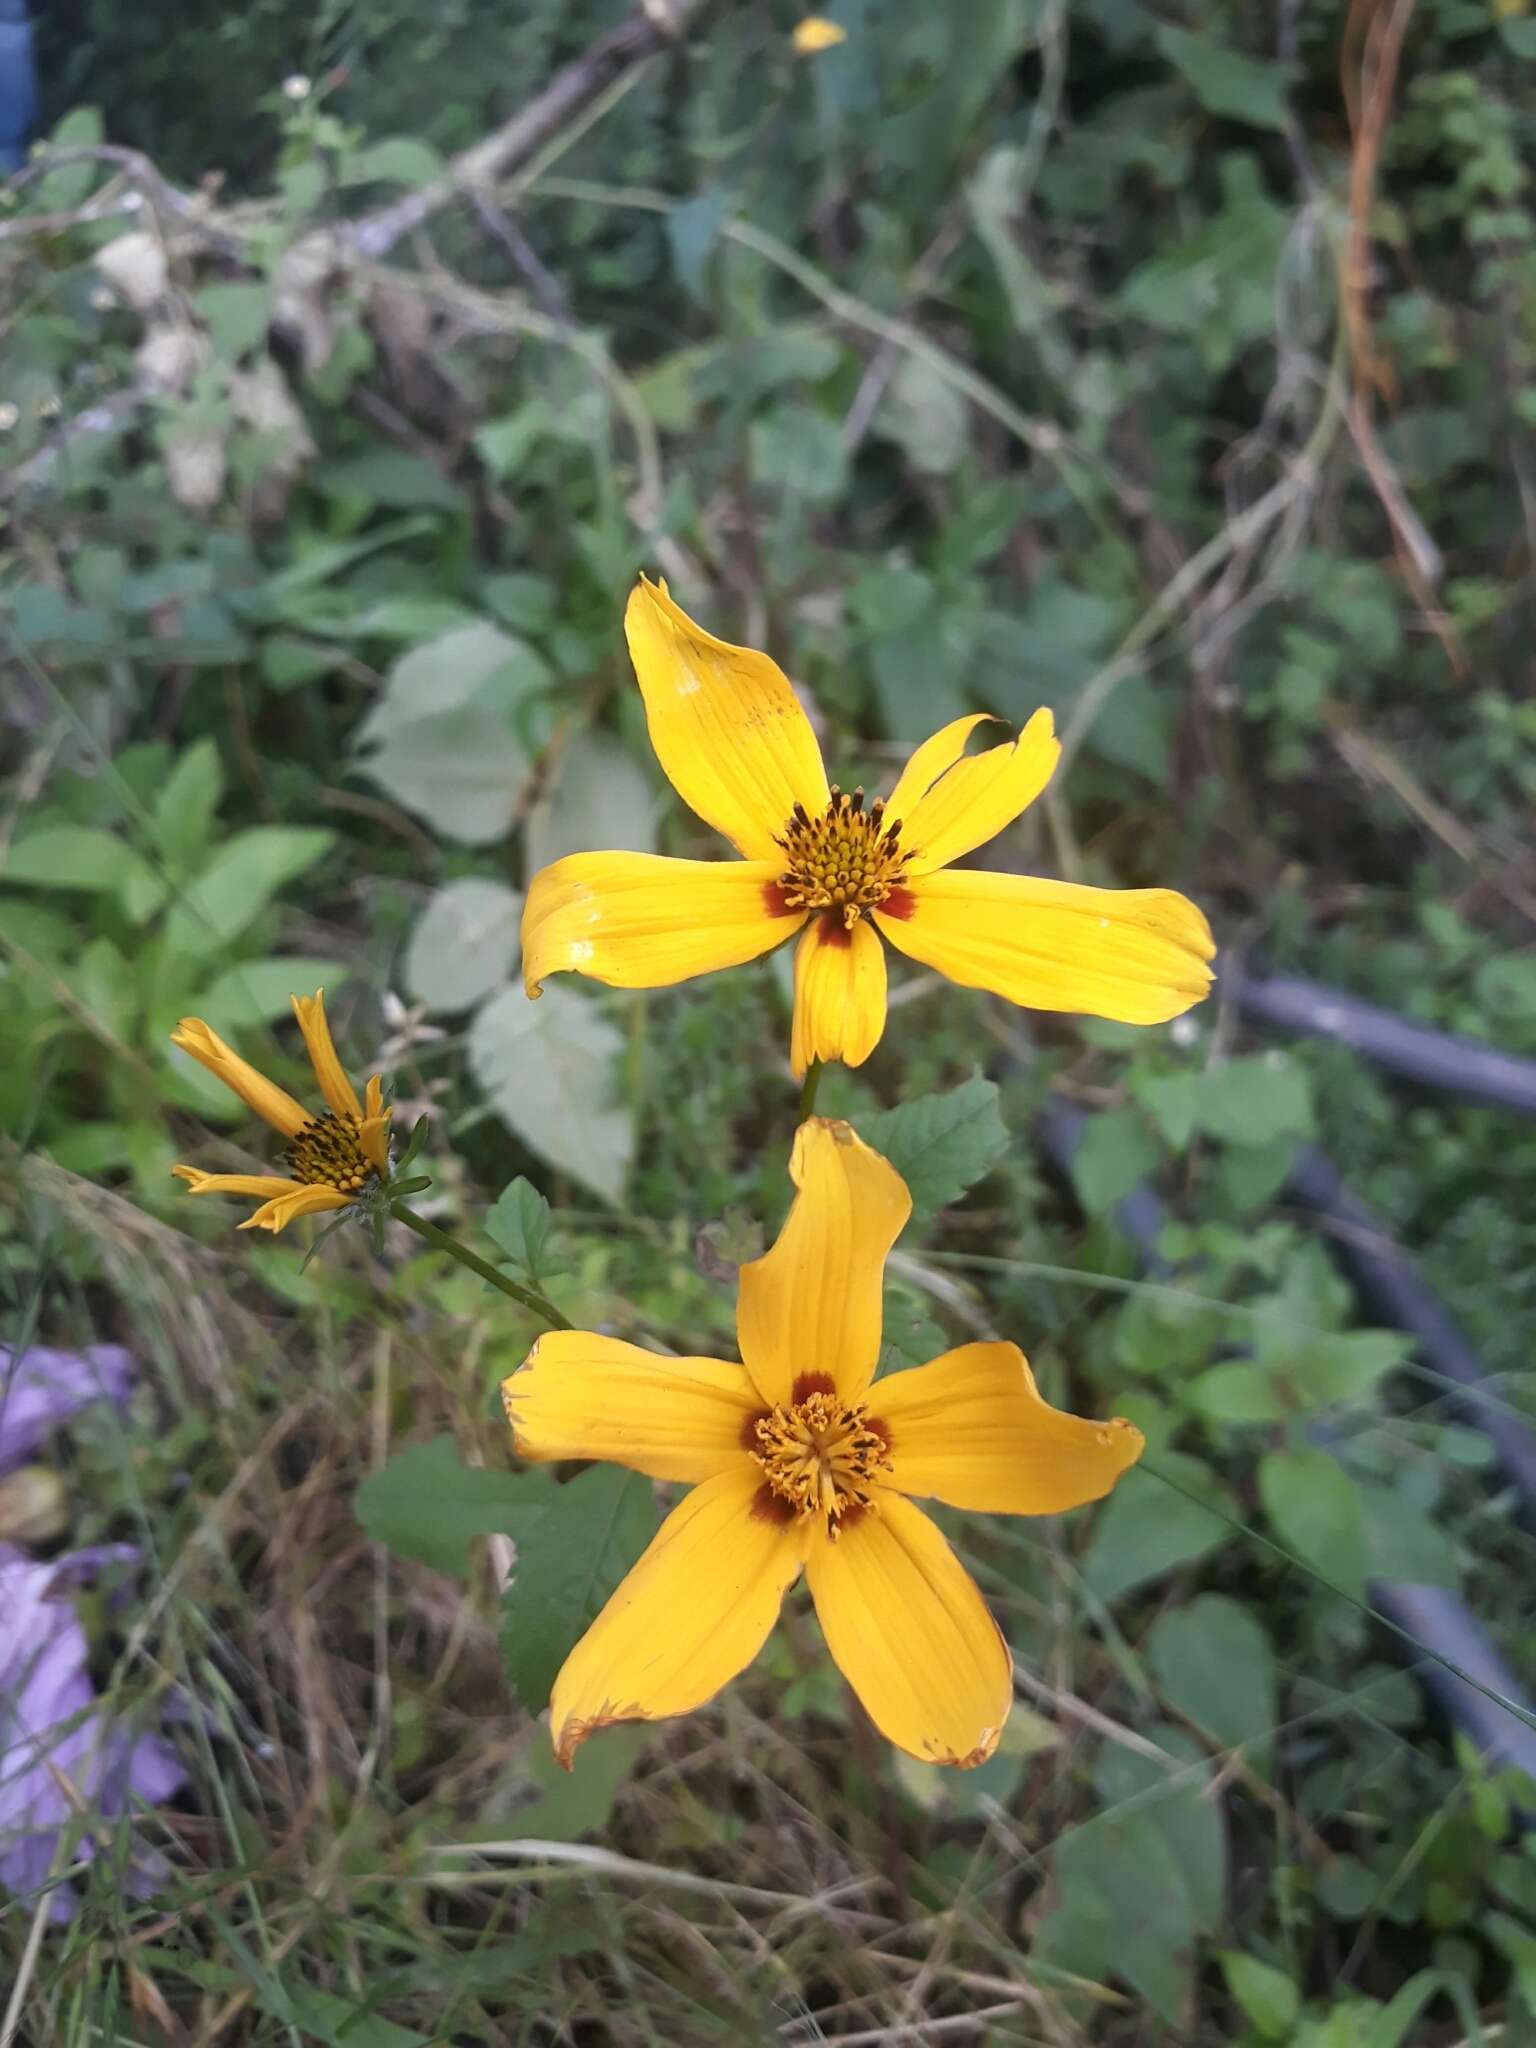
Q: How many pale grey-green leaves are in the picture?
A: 4